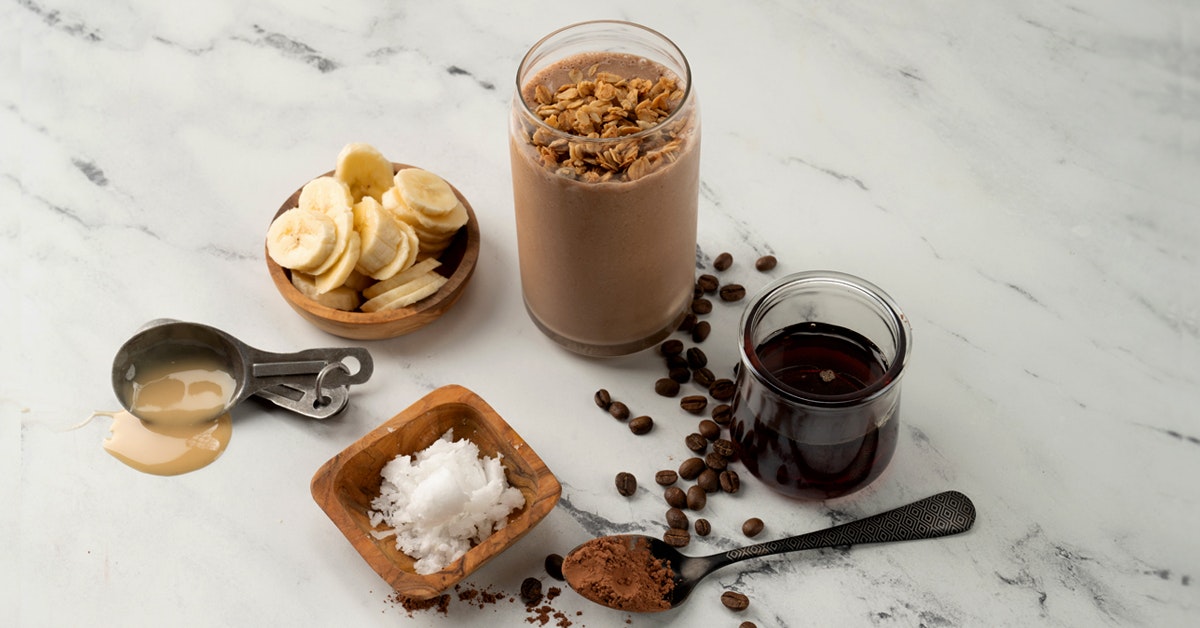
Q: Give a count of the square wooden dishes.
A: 1